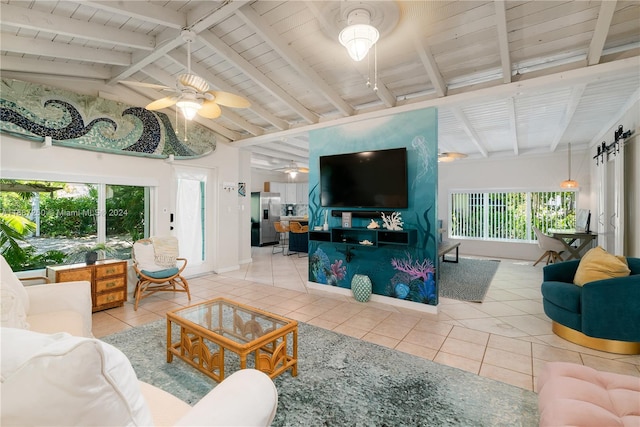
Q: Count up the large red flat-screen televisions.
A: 0